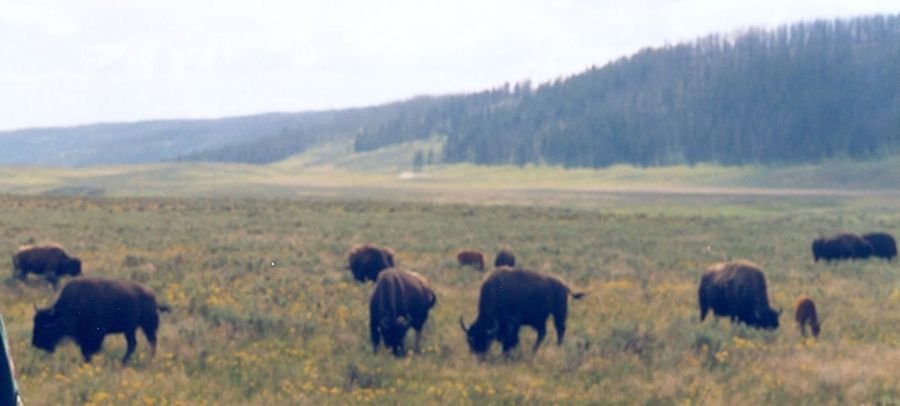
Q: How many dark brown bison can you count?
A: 9